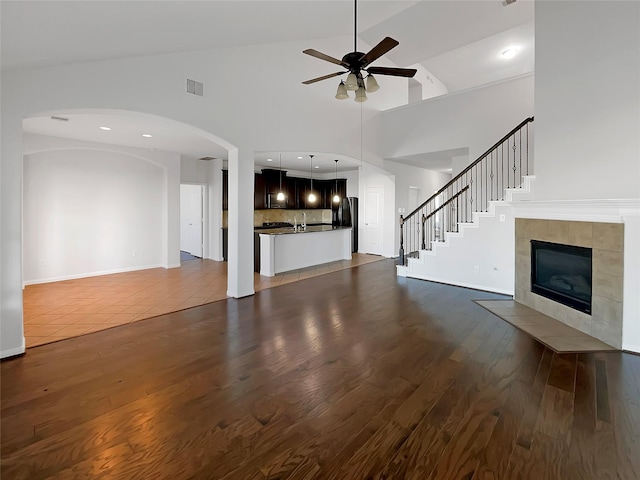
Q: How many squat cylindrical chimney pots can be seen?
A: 0